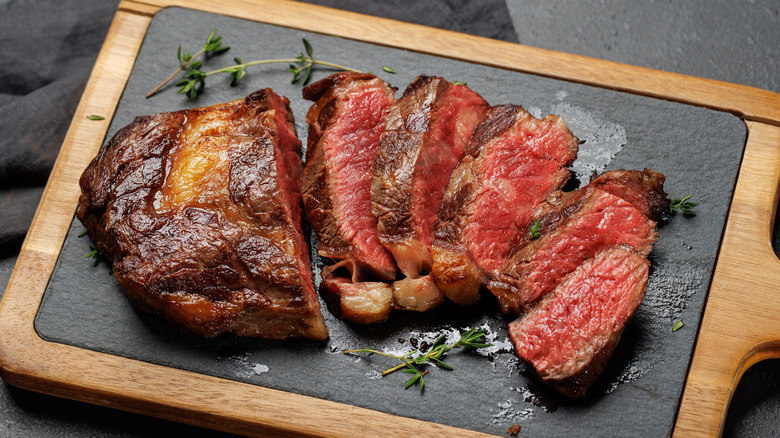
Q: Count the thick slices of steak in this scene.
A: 5